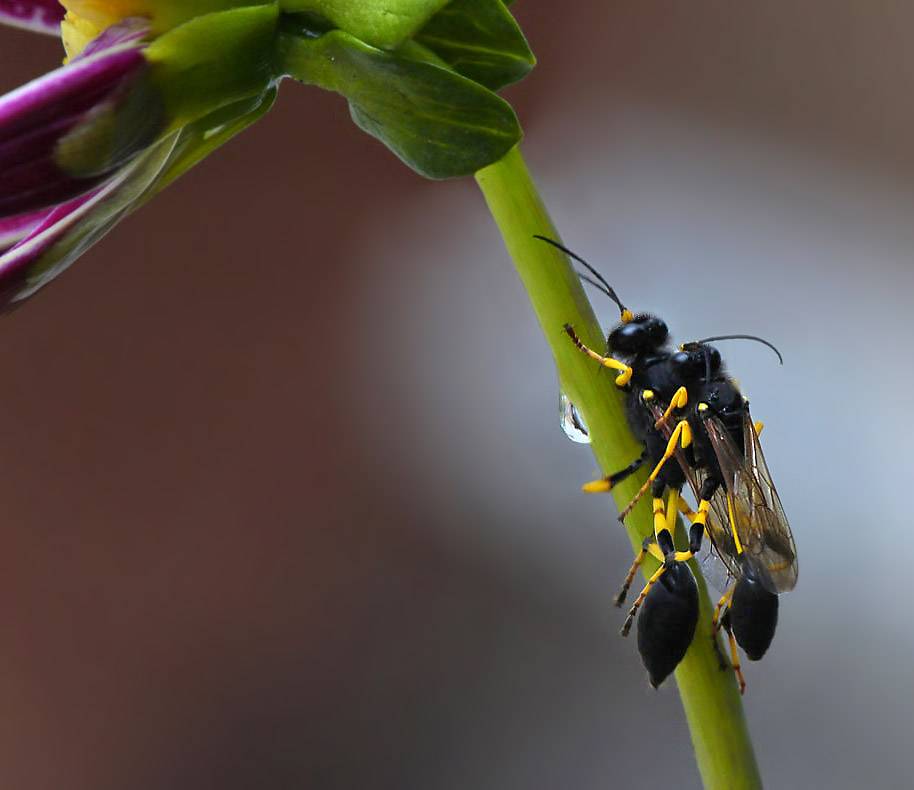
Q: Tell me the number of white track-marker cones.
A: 0